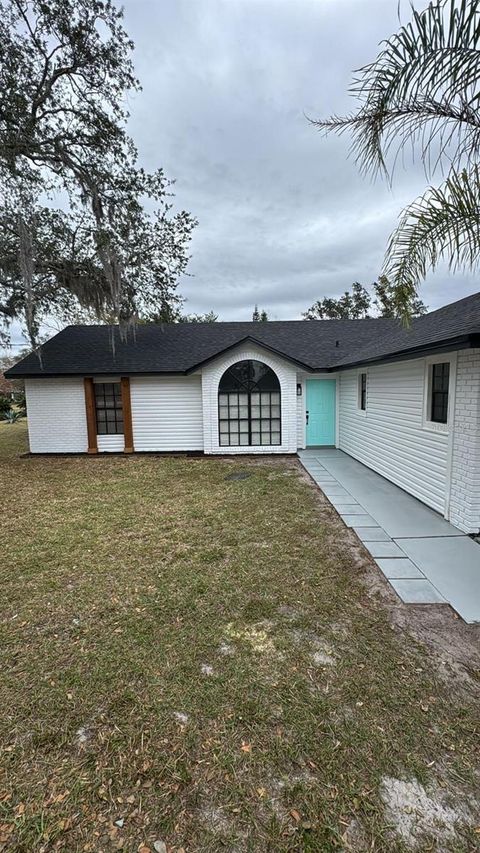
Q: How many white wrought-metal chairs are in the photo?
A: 0